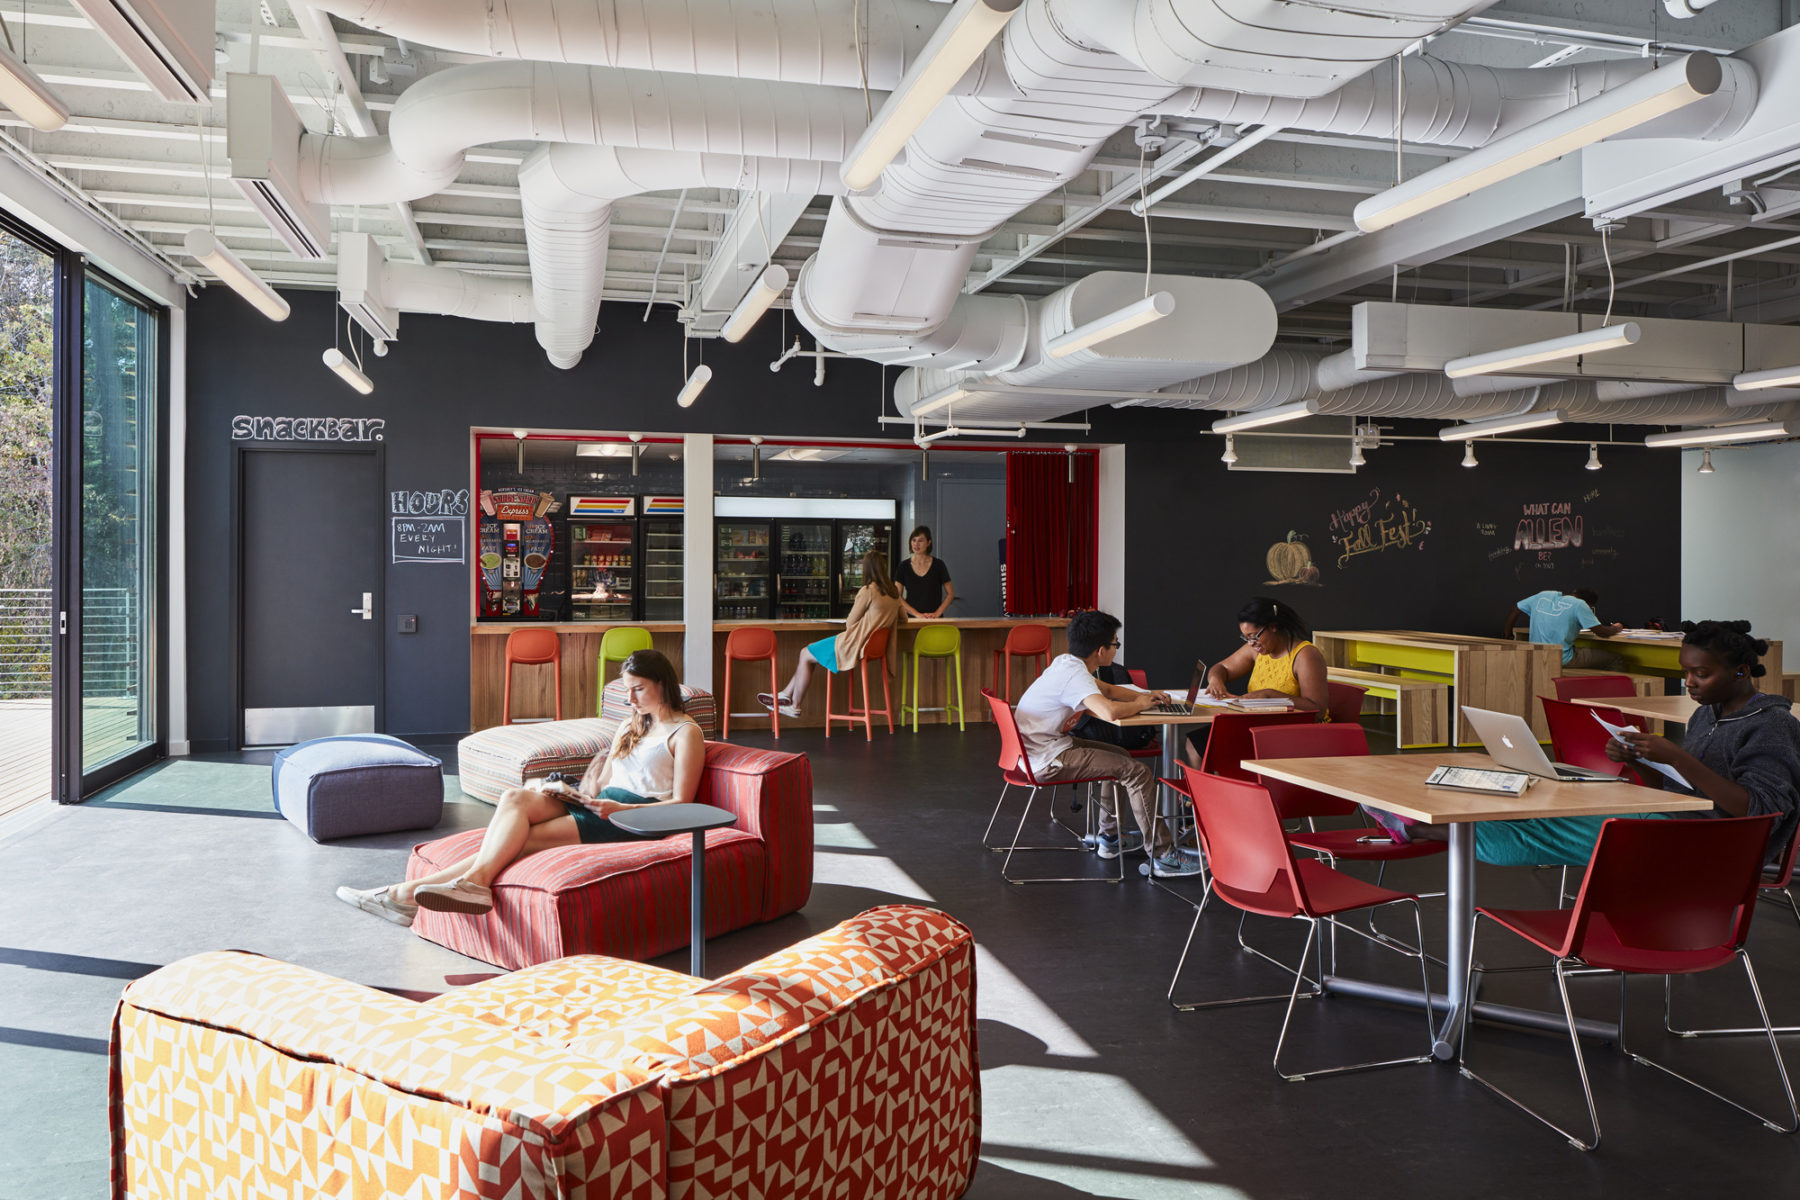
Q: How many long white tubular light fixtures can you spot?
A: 14